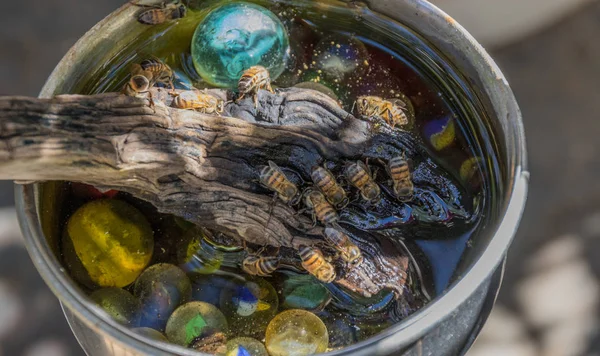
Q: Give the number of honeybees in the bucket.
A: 14